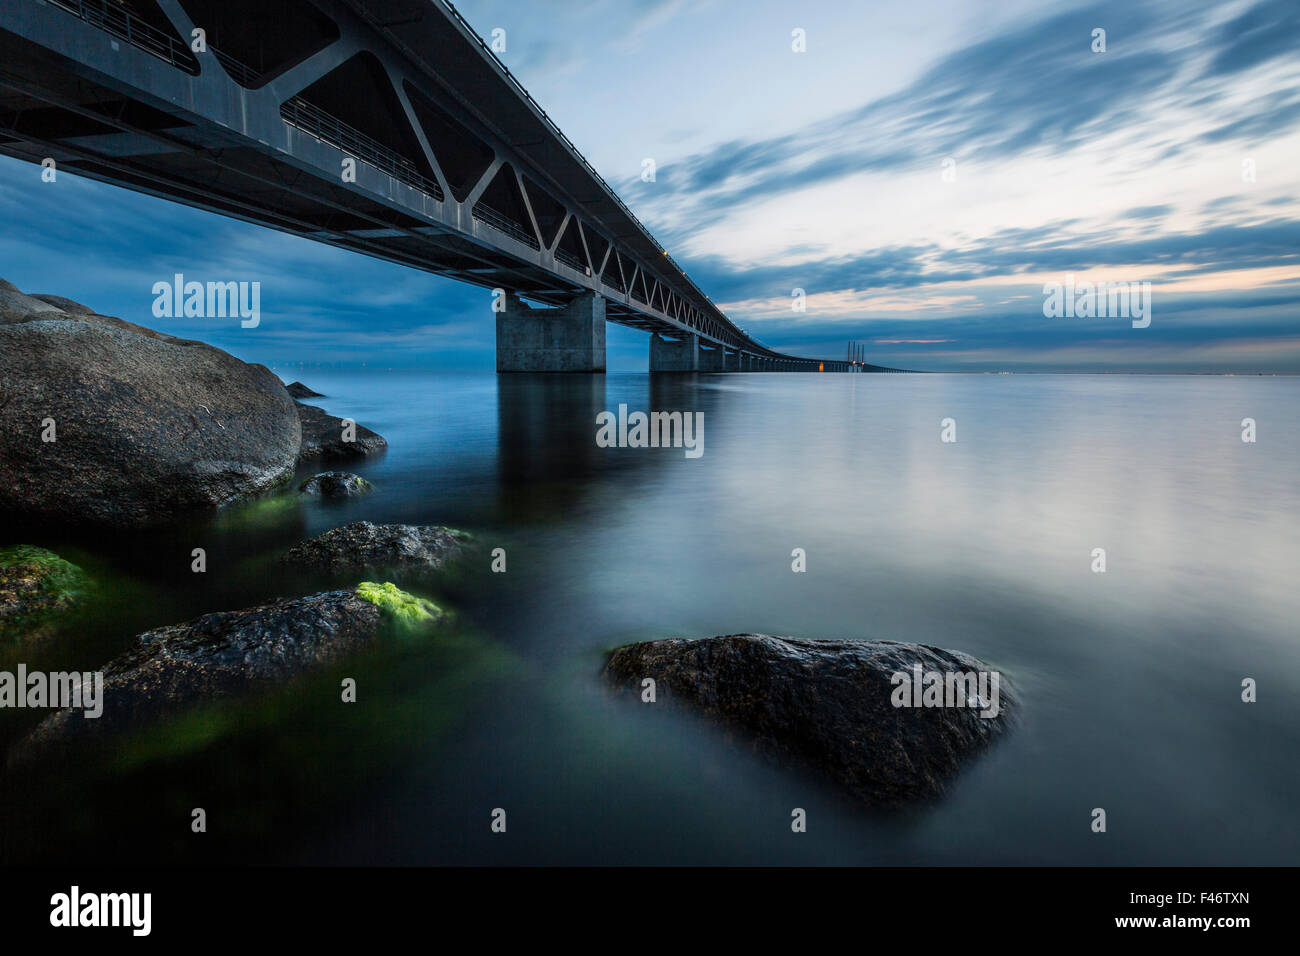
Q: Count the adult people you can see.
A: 0